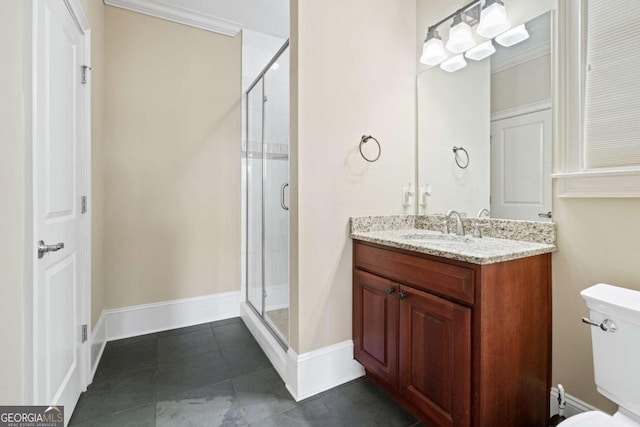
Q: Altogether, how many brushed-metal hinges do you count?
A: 3